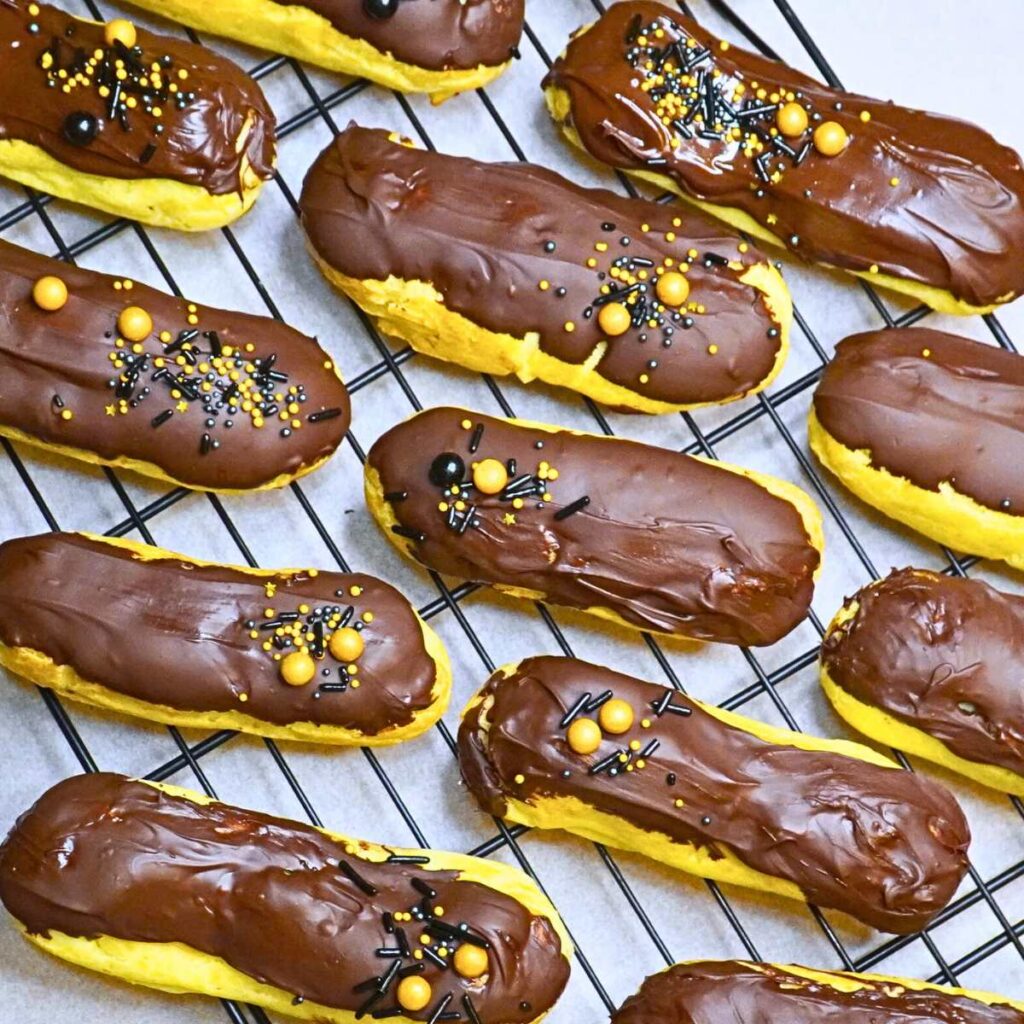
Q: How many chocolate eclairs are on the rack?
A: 12